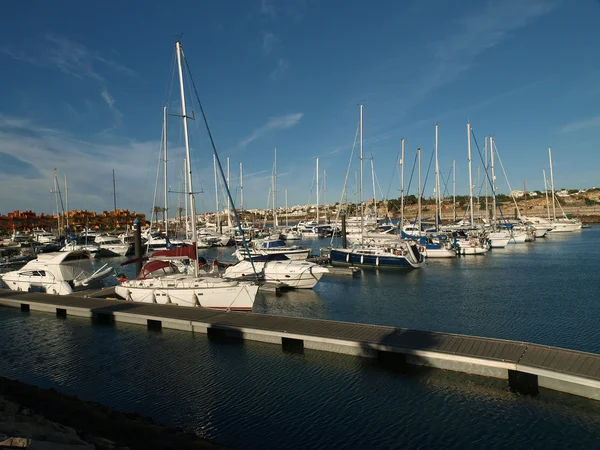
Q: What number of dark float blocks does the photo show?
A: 8